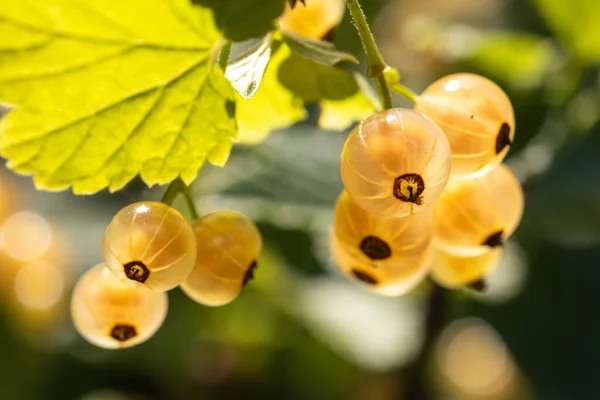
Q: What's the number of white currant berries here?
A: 10